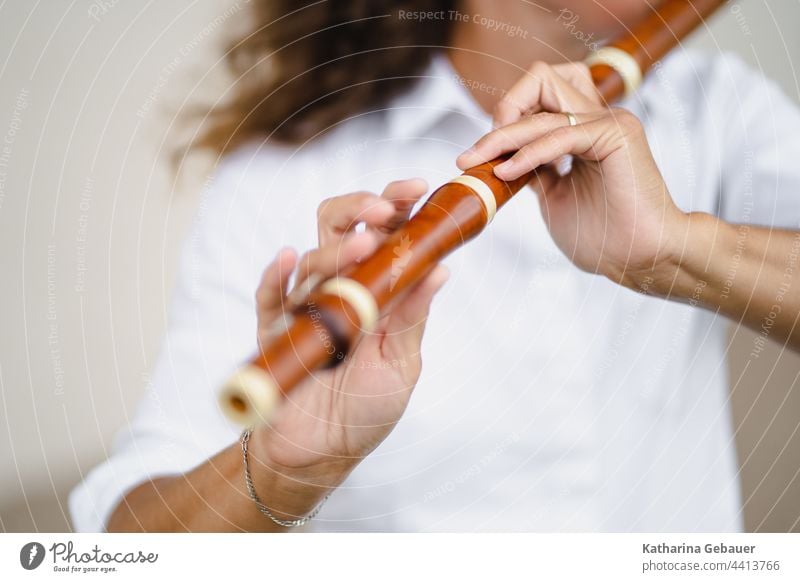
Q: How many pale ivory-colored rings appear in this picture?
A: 4